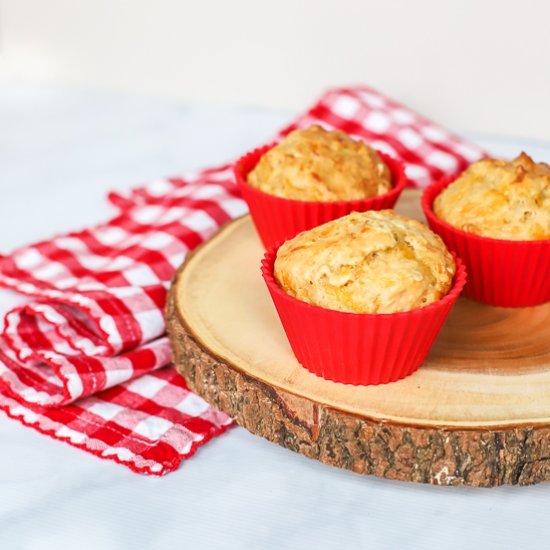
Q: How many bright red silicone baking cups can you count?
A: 3